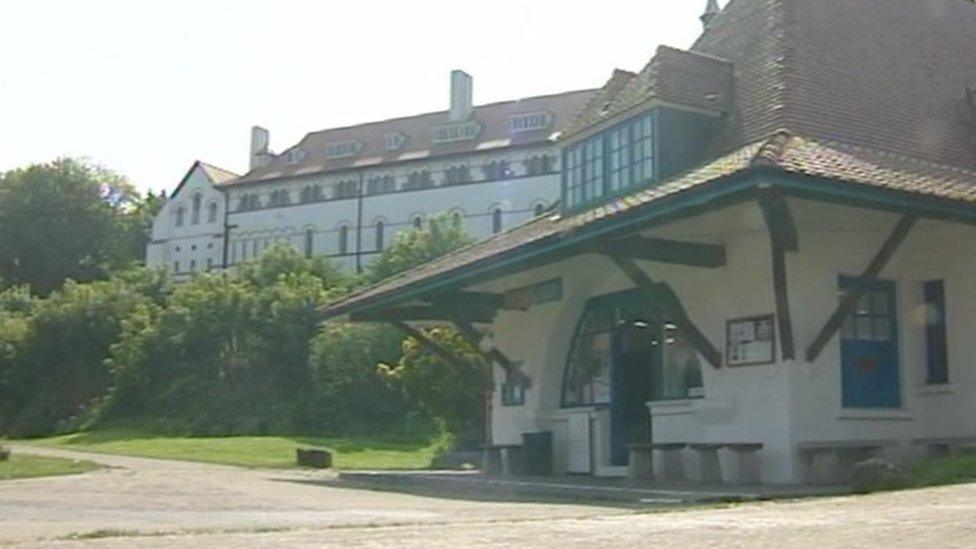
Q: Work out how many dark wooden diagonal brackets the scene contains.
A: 5